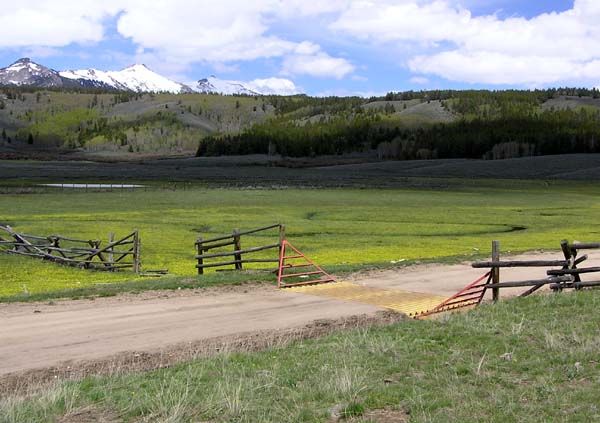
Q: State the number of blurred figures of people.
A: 0